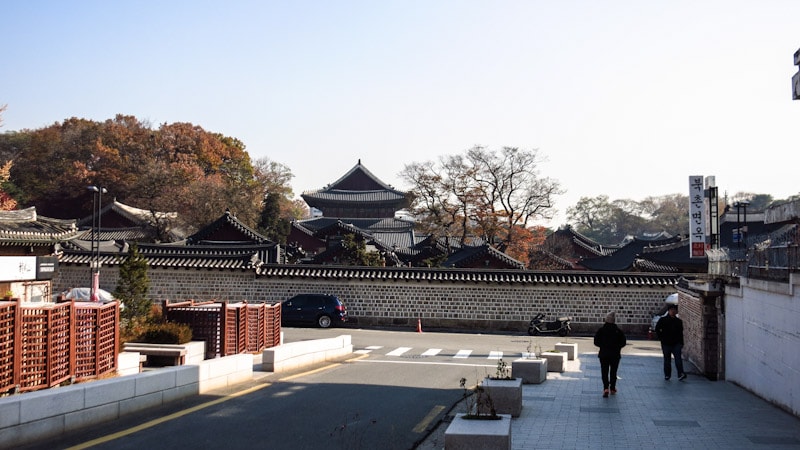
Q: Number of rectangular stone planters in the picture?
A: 5